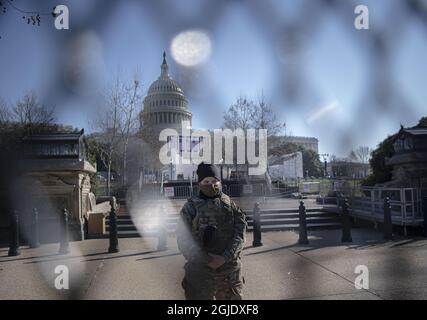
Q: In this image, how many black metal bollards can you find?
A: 9